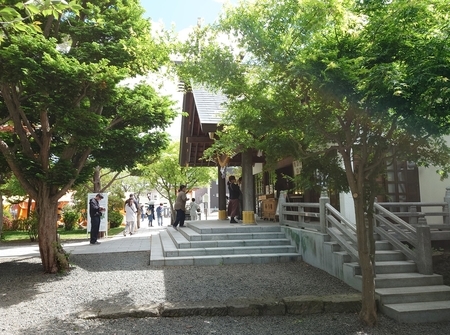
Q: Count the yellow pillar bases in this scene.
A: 2